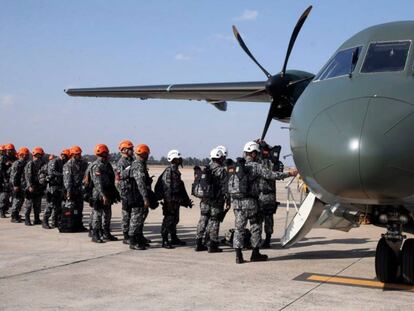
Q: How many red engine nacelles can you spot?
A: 0